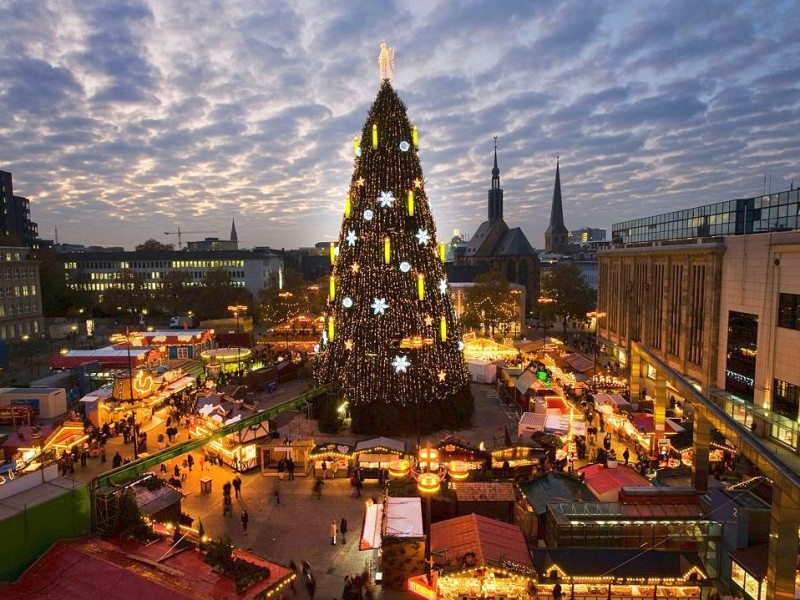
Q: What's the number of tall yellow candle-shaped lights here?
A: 12